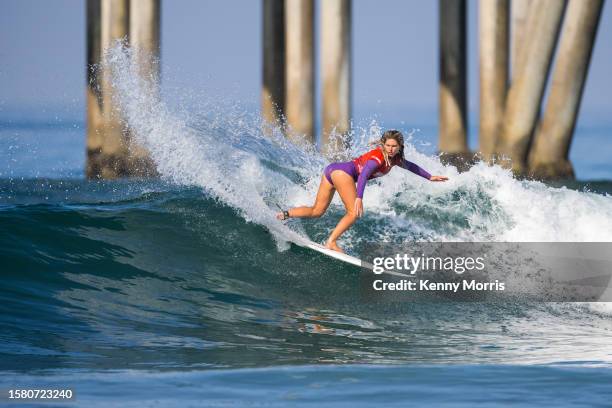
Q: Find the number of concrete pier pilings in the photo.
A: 11